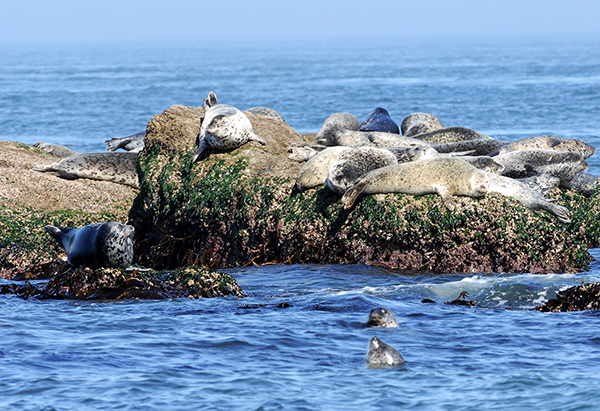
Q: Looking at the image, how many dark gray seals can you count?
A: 2